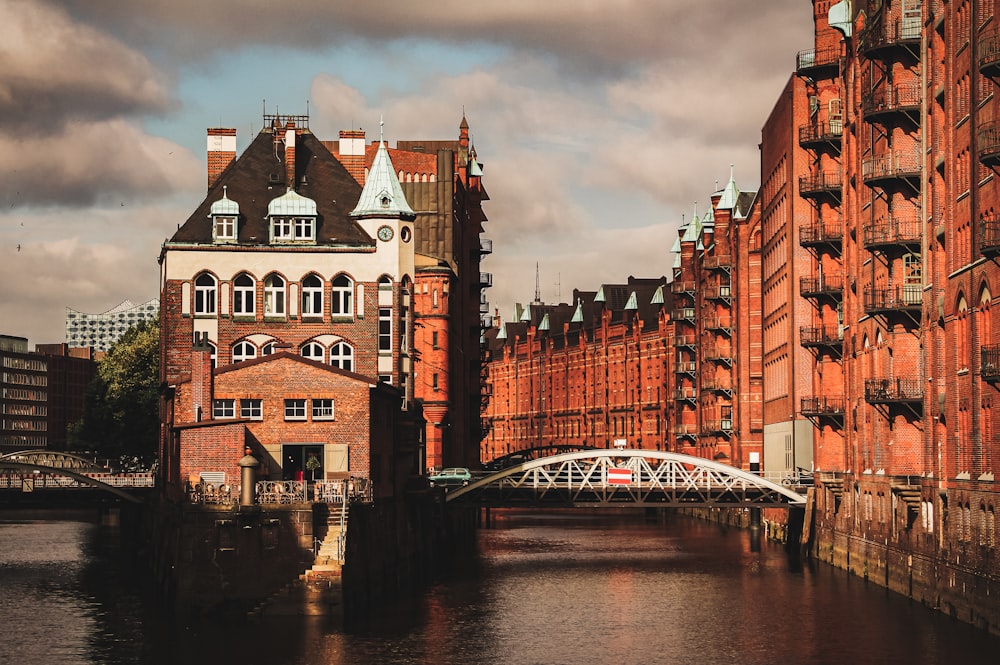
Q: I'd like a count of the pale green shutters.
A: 2